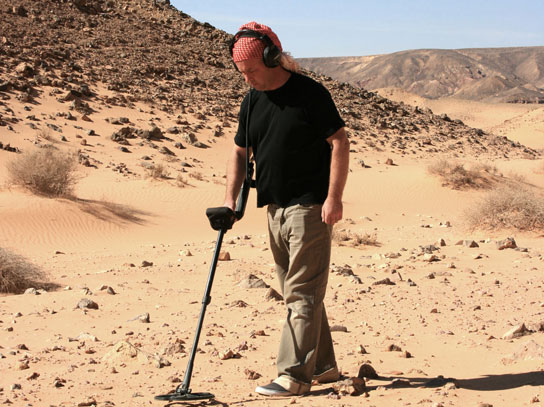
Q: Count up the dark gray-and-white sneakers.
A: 1